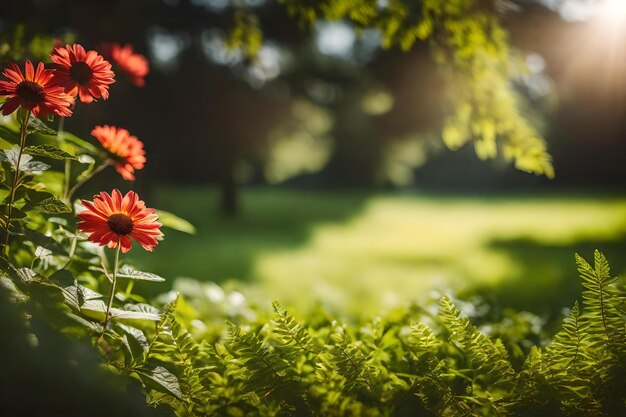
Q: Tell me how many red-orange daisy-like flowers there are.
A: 5